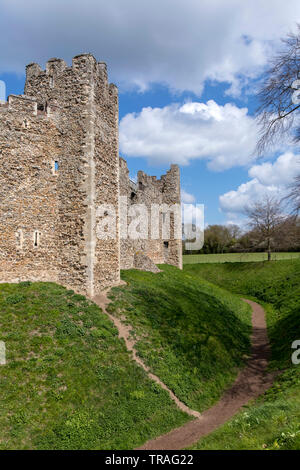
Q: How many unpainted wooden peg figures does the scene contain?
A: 0